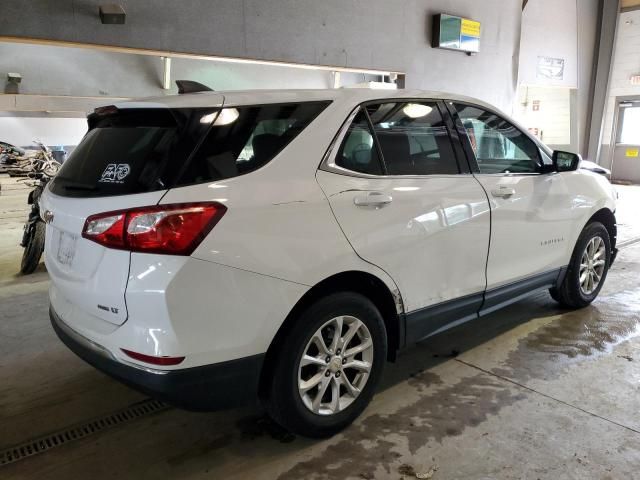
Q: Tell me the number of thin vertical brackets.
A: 2